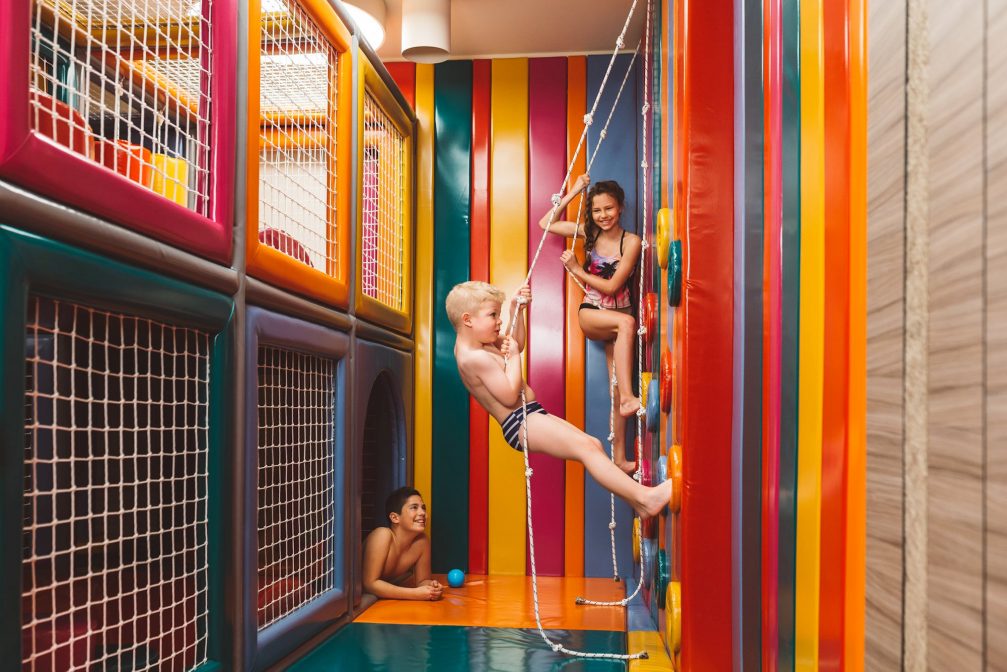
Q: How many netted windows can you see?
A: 5